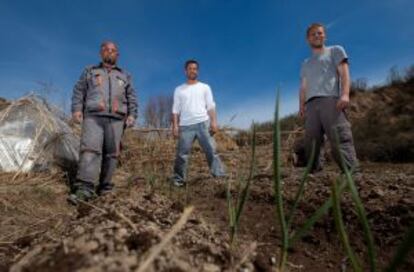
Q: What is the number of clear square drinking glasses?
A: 0